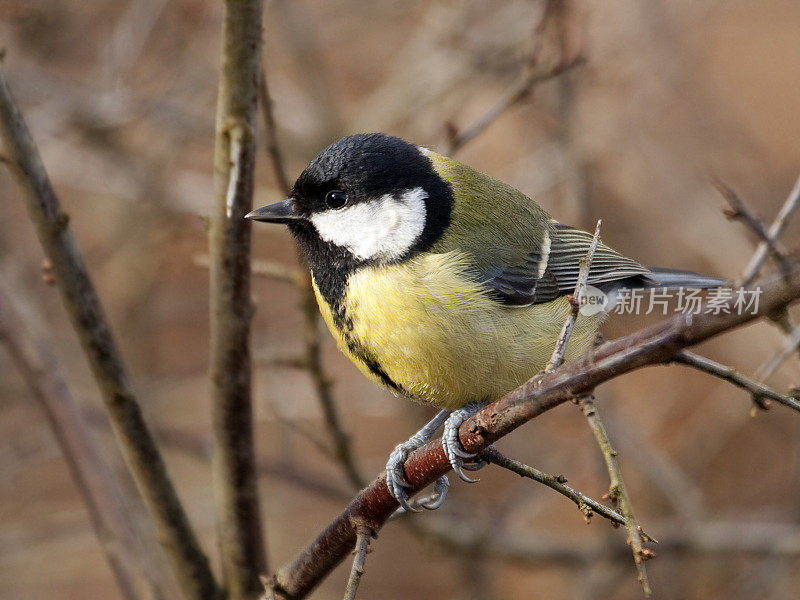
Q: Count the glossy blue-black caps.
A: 1